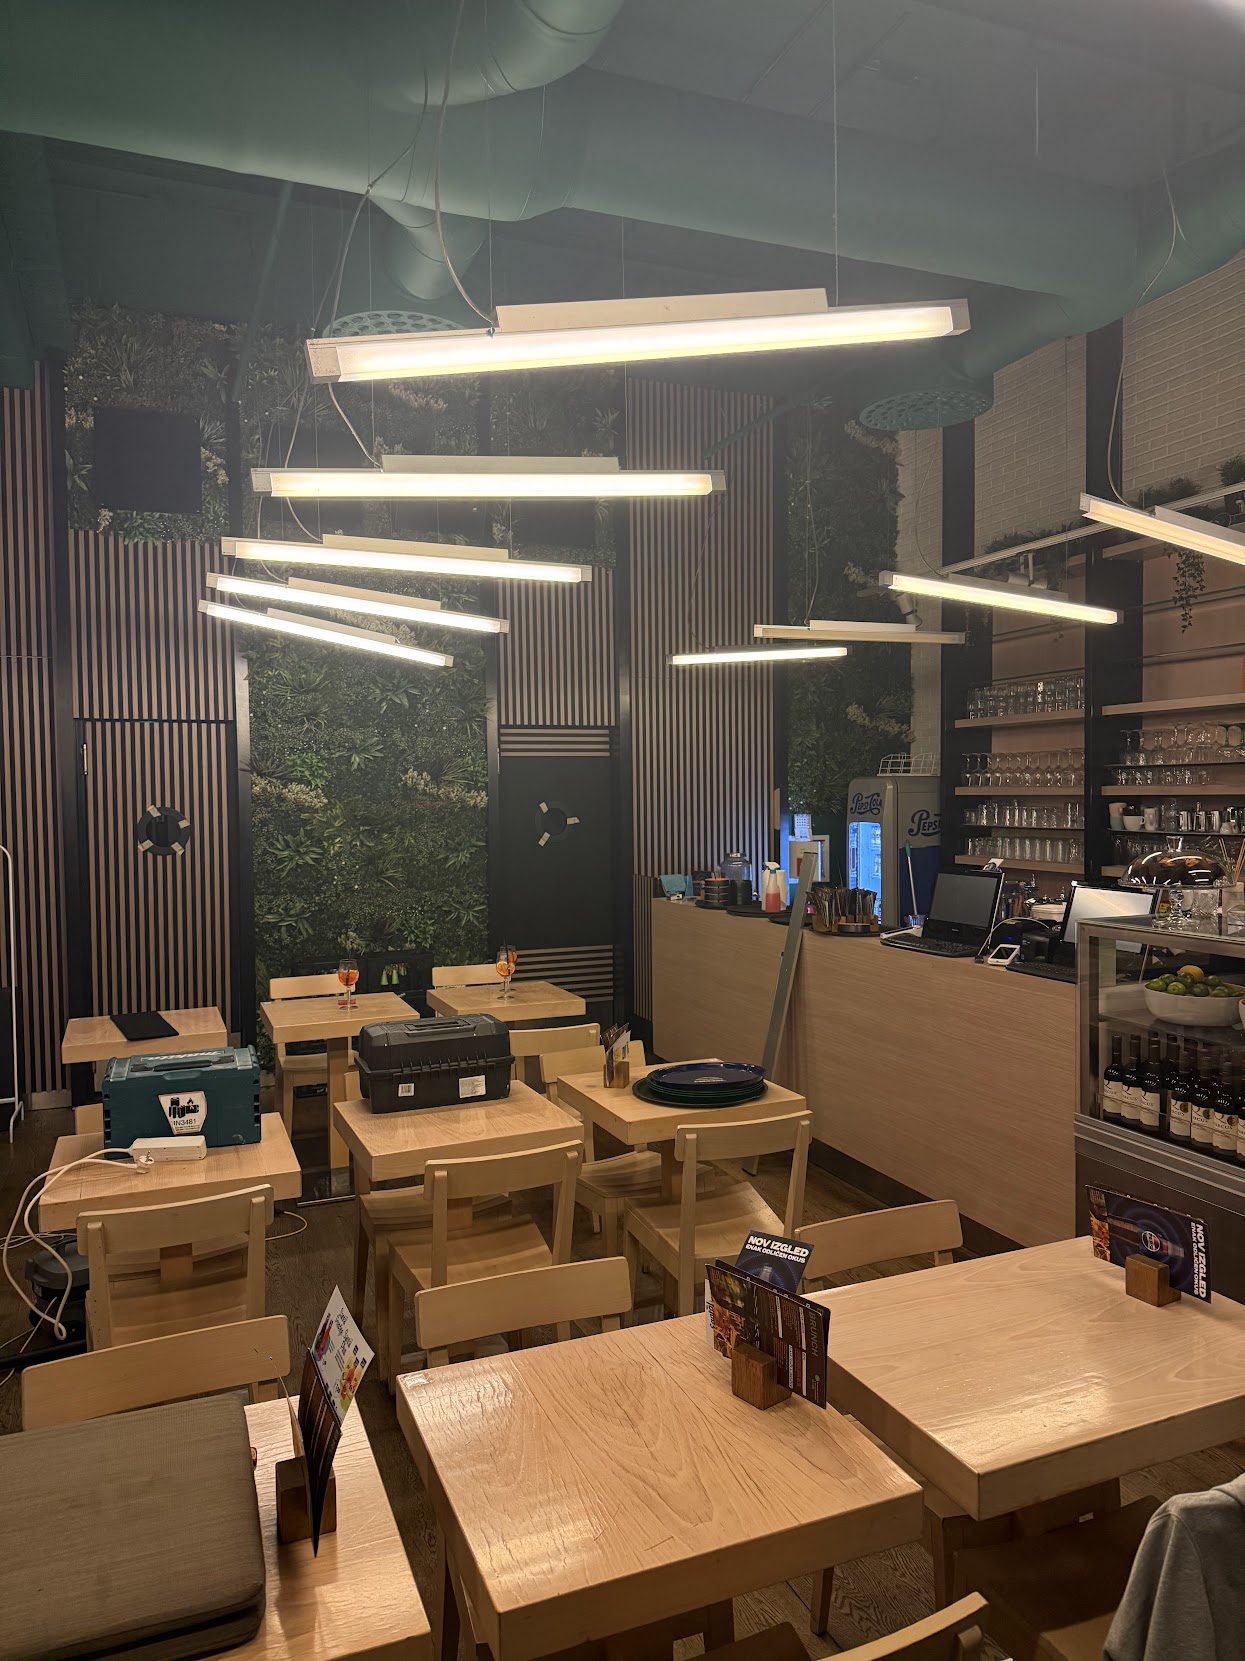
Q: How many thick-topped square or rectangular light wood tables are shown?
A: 9